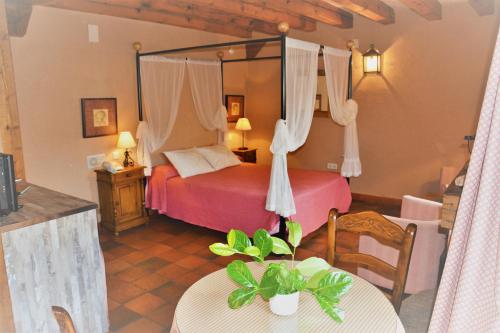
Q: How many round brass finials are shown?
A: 4